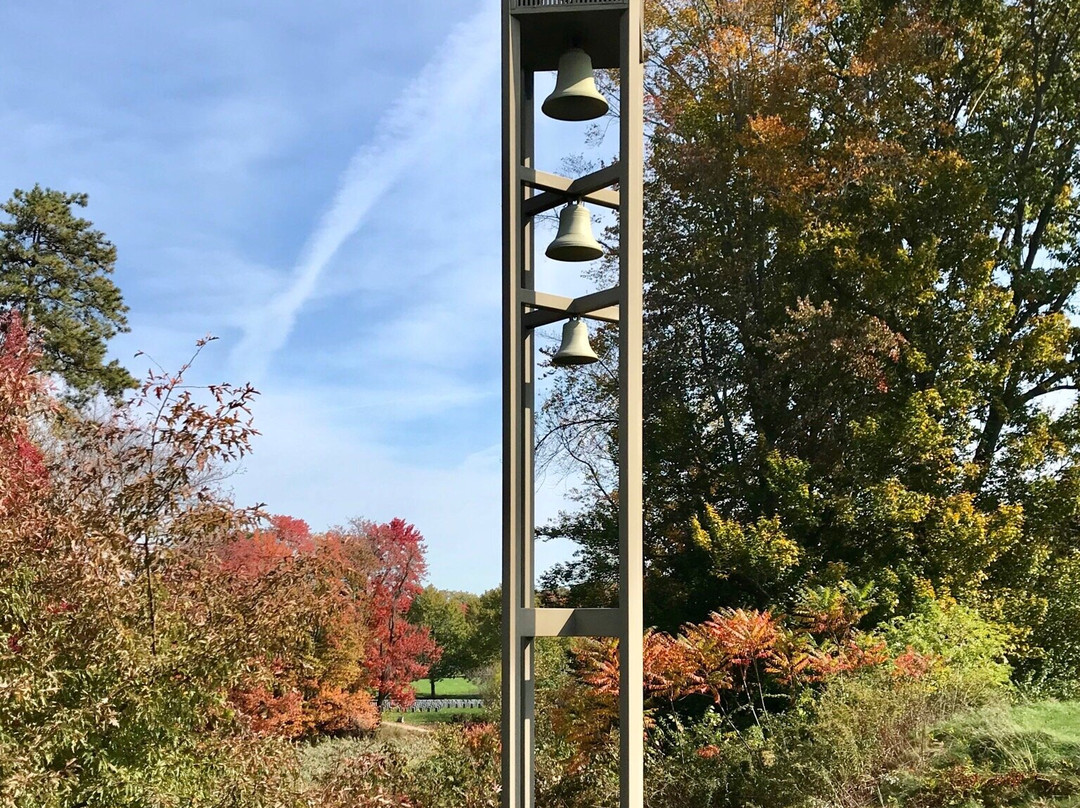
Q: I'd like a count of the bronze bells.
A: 3